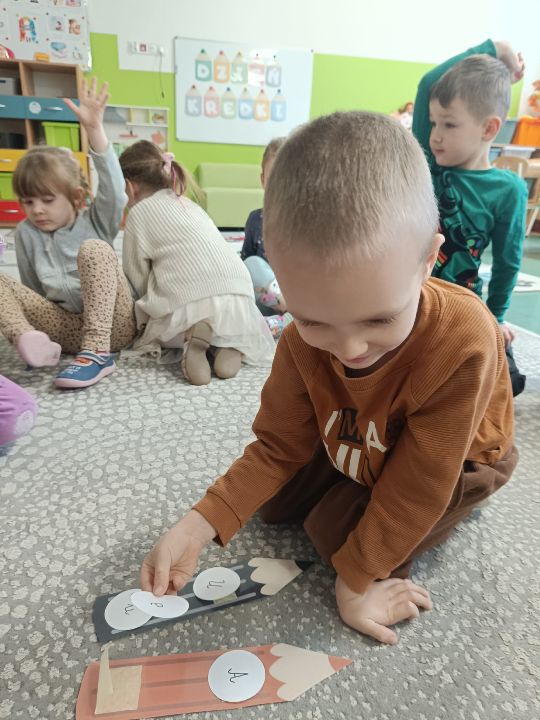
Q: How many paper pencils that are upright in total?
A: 11